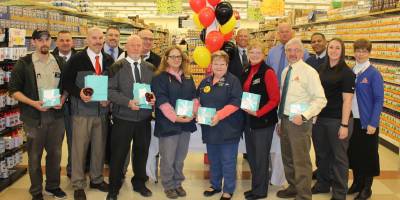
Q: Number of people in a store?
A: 15